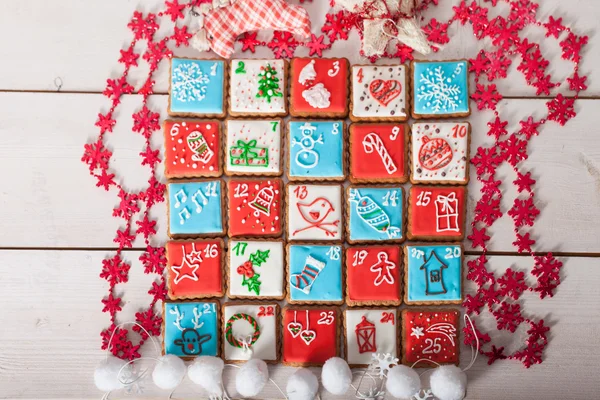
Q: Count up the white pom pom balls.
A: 8